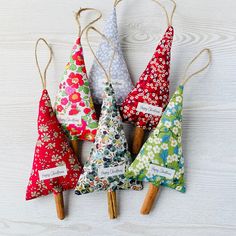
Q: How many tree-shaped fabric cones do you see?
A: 6